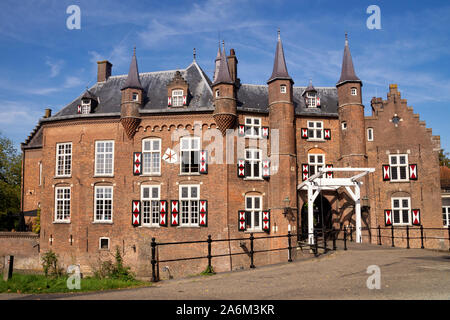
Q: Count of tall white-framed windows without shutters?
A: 4